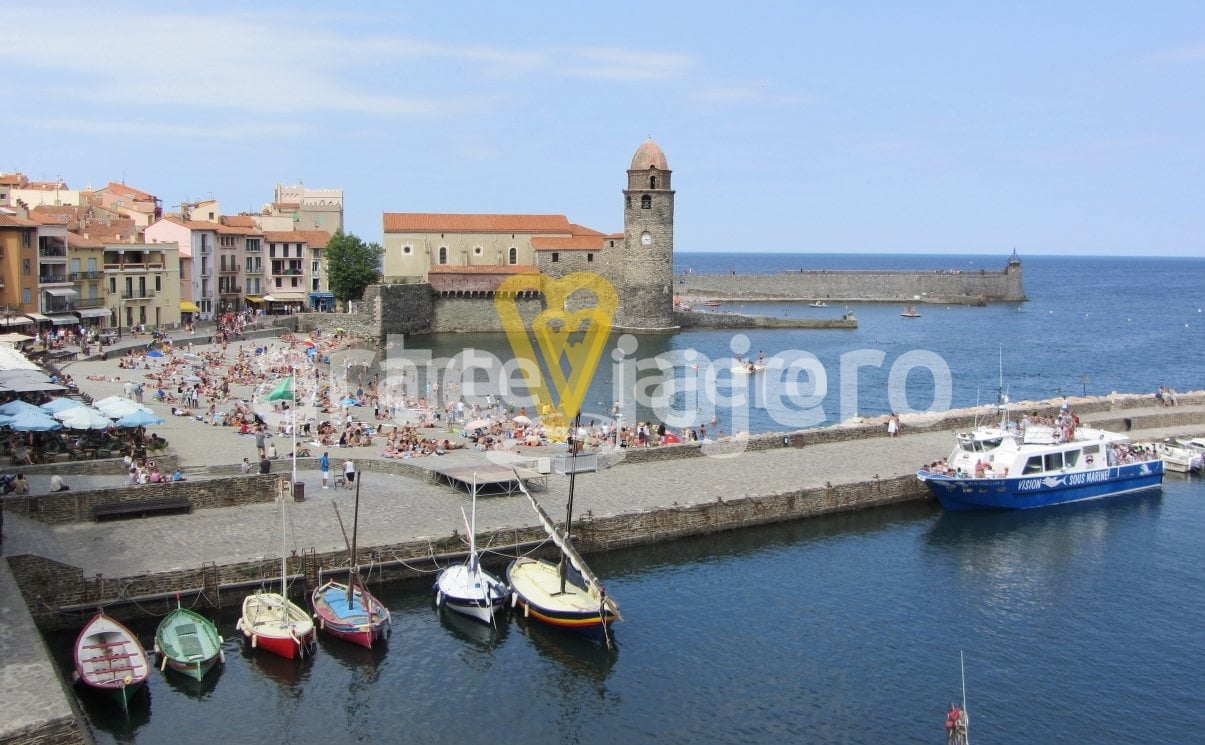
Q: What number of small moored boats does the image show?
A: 6